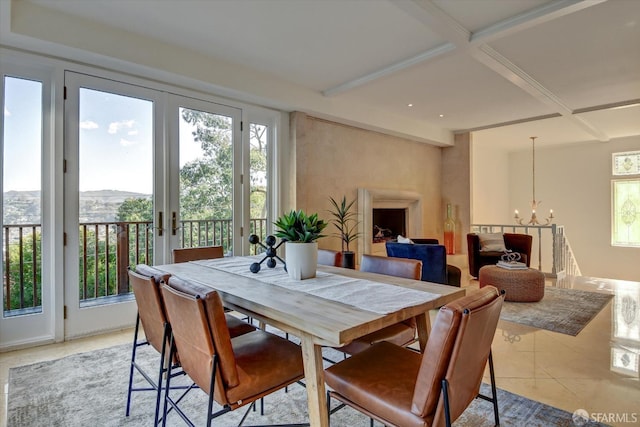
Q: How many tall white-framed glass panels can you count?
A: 4